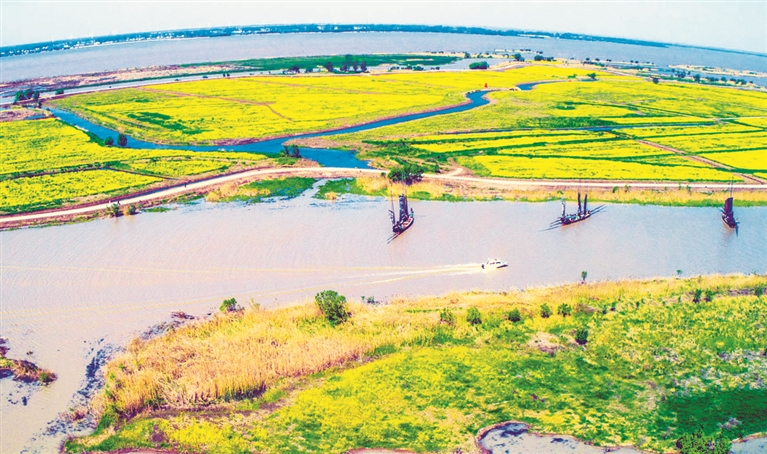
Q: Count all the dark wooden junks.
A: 3